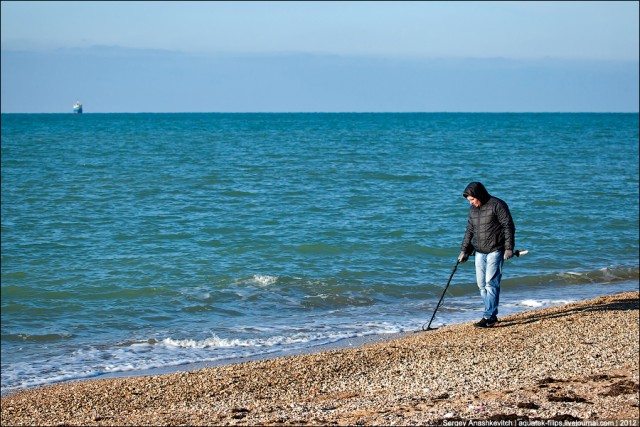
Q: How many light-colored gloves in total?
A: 2